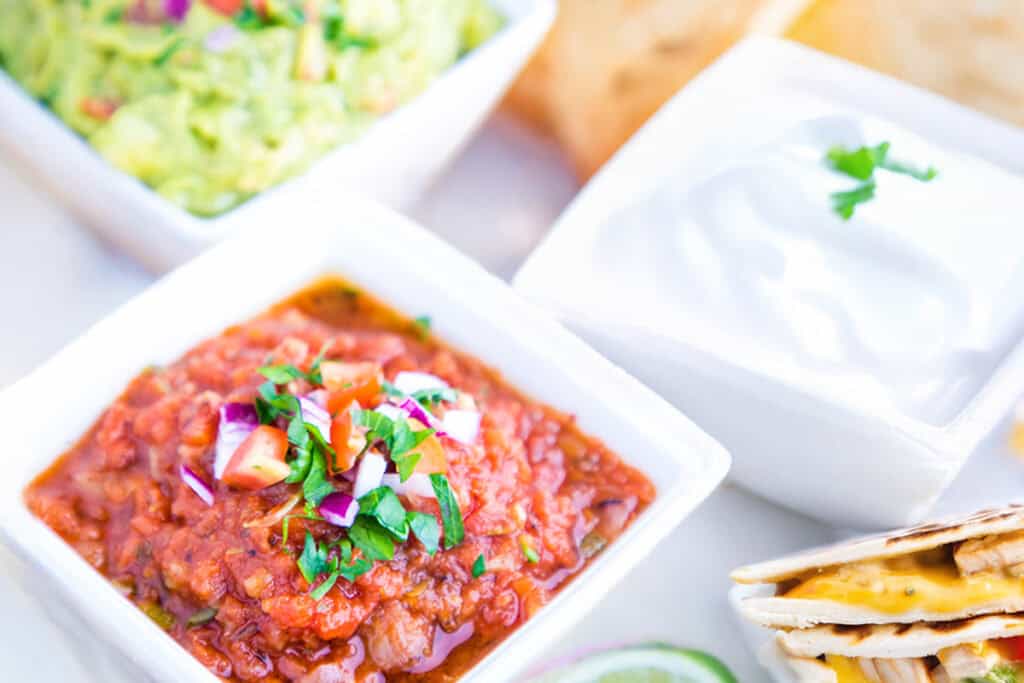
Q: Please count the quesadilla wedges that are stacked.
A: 2